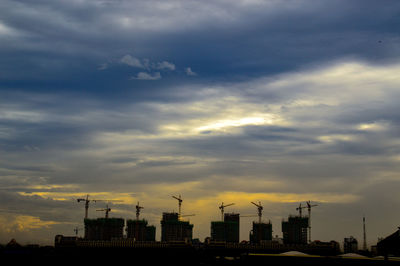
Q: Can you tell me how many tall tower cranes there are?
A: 8